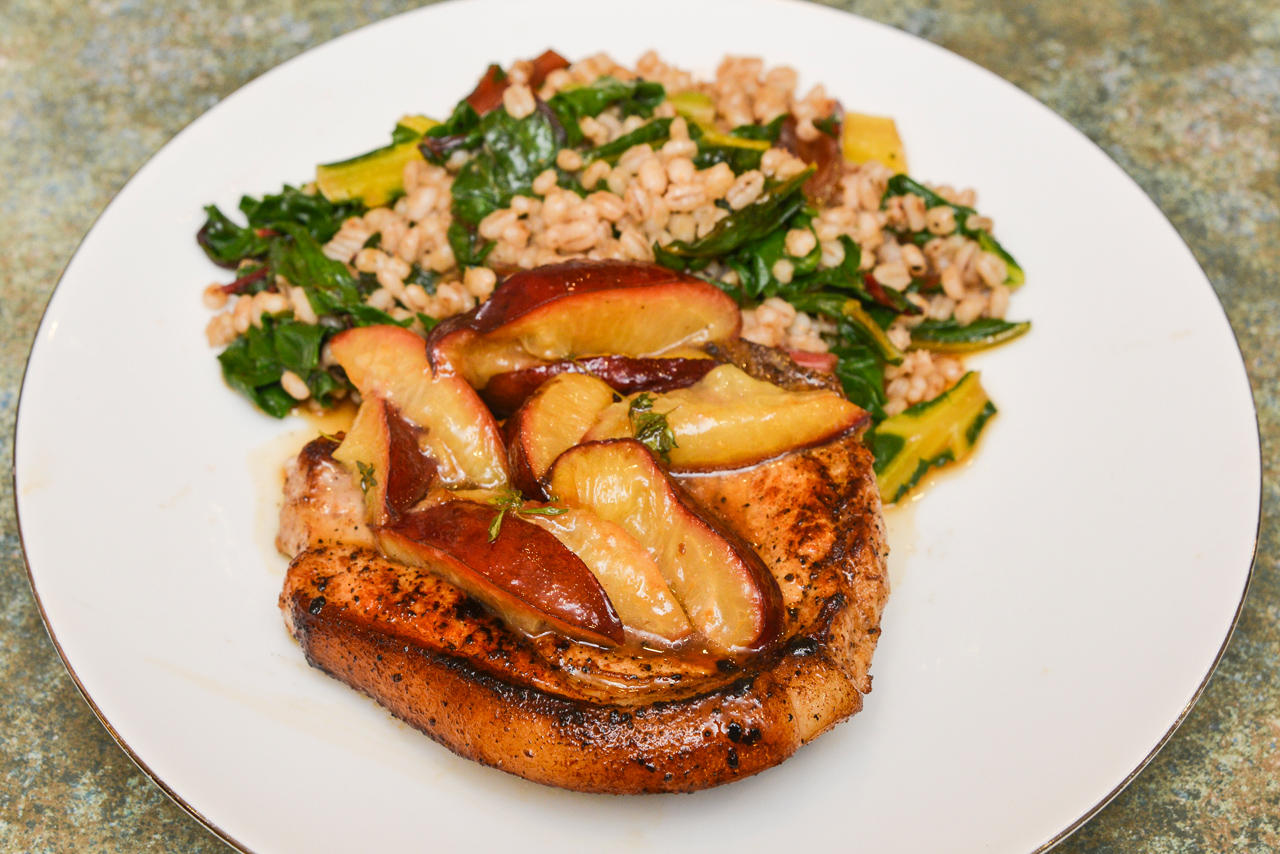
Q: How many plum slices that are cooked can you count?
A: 9